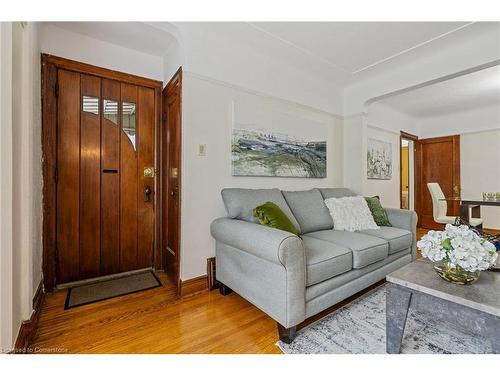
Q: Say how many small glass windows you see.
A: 3